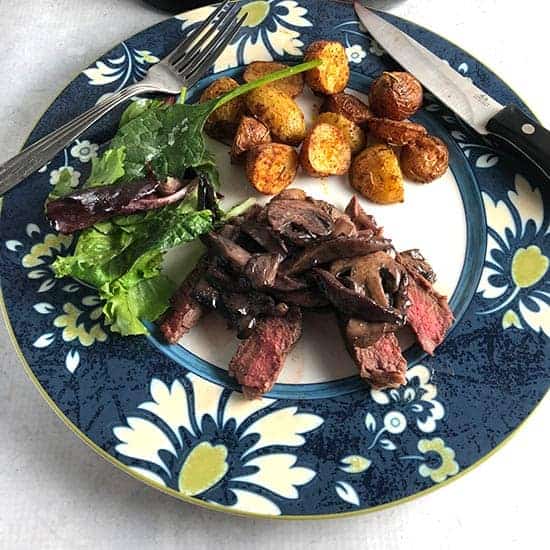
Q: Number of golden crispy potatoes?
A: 13